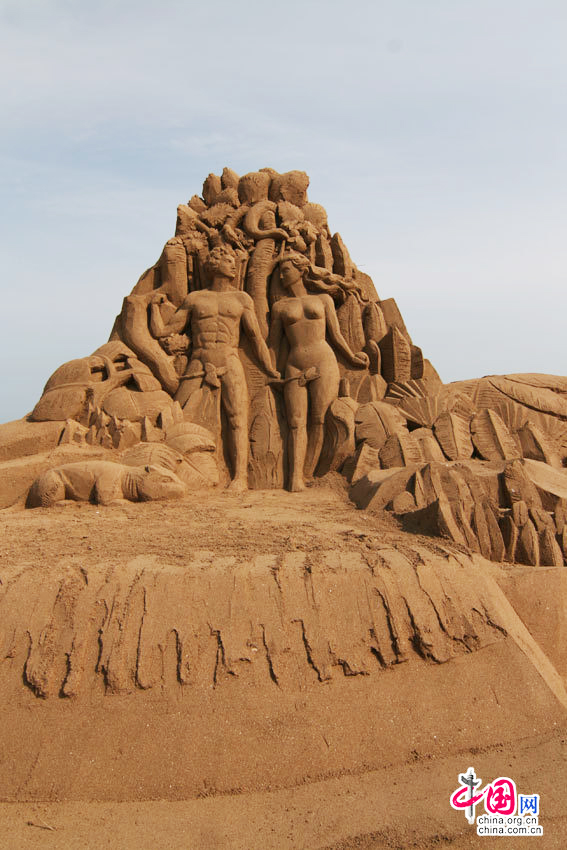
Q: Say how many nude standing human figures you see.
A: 2